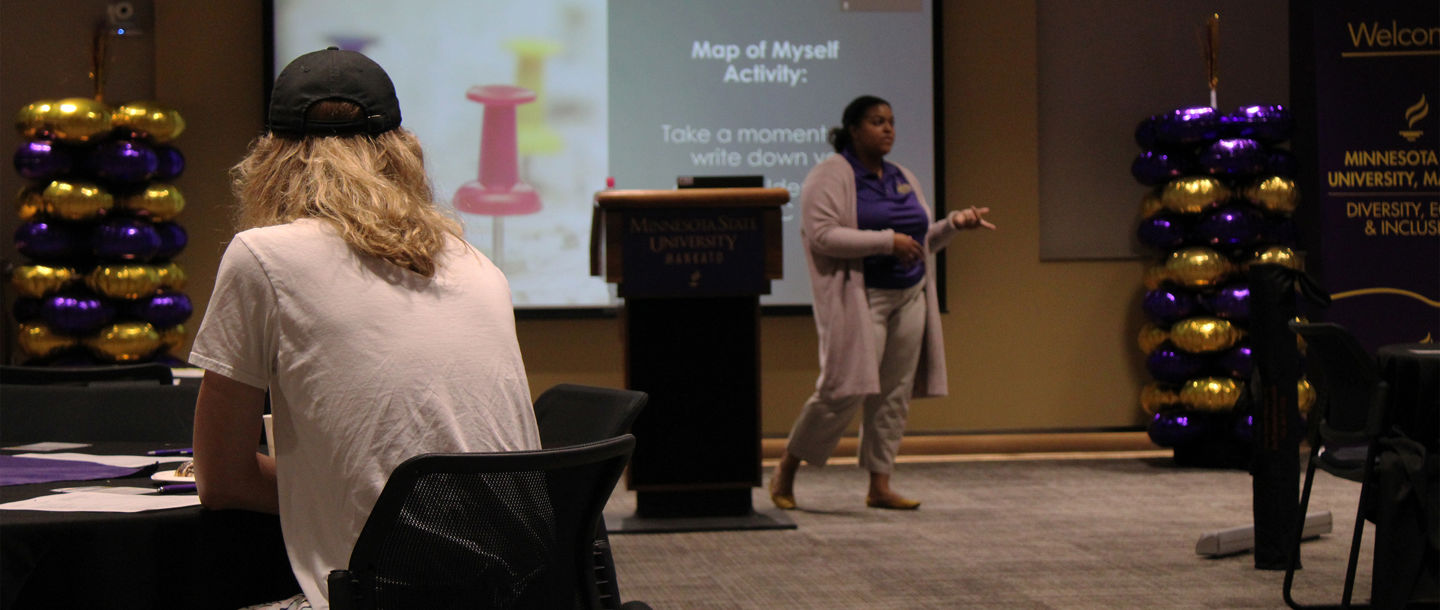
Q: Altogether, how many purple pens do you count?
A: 2